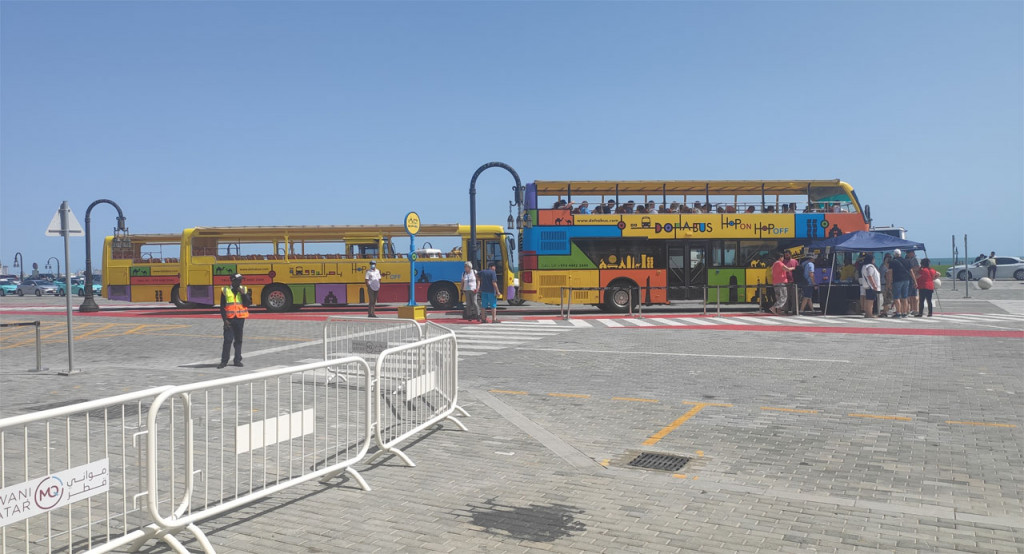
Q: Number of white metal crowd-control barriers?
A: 5